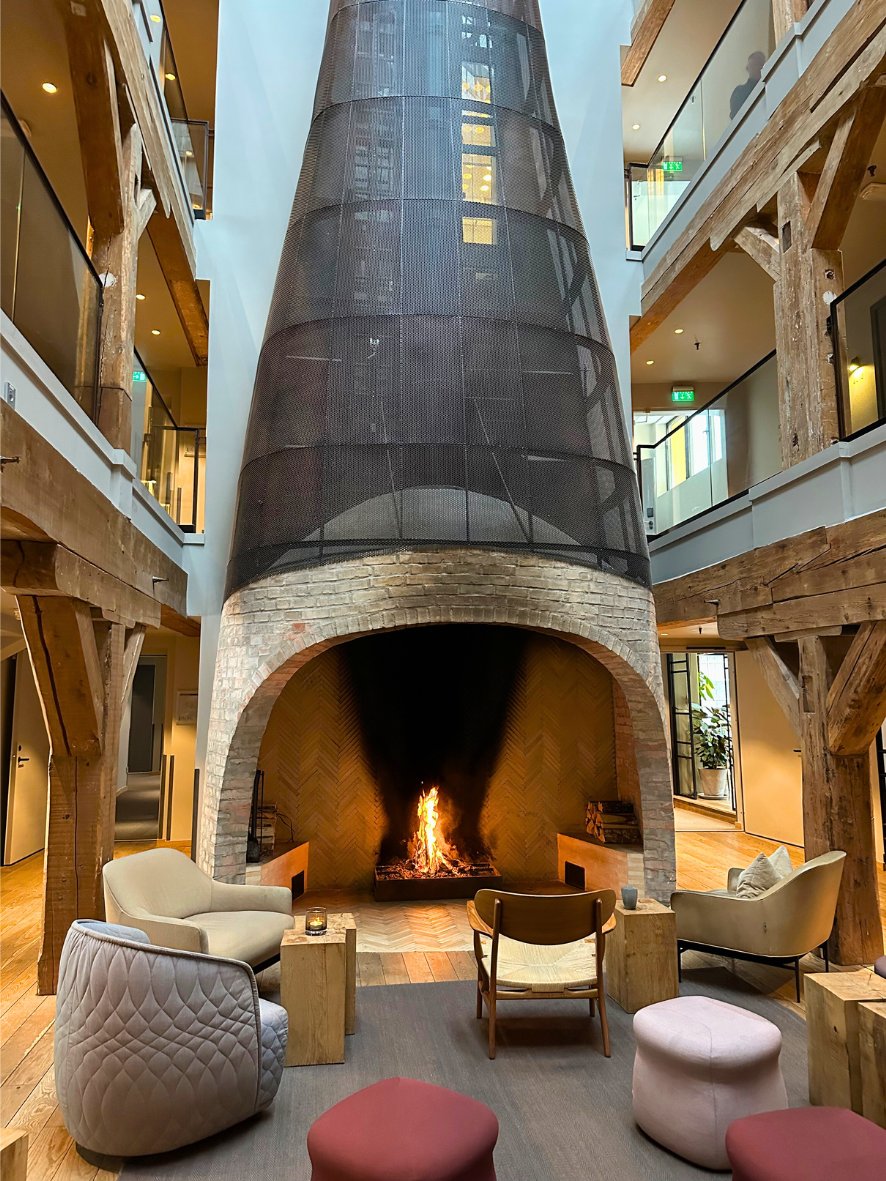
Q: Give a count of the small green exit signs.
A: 3